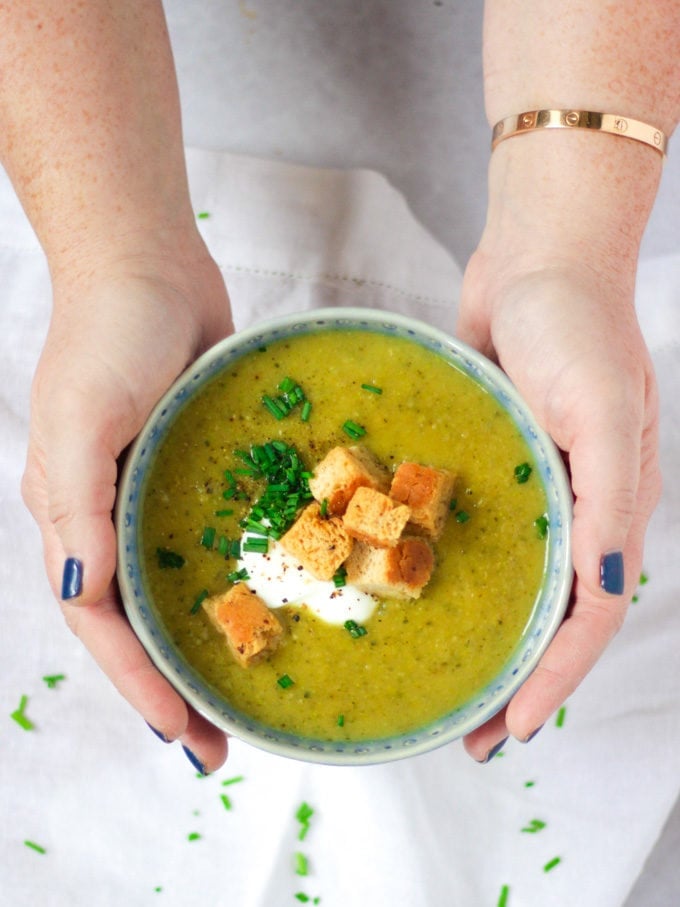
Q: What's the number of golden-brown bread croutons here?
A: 6